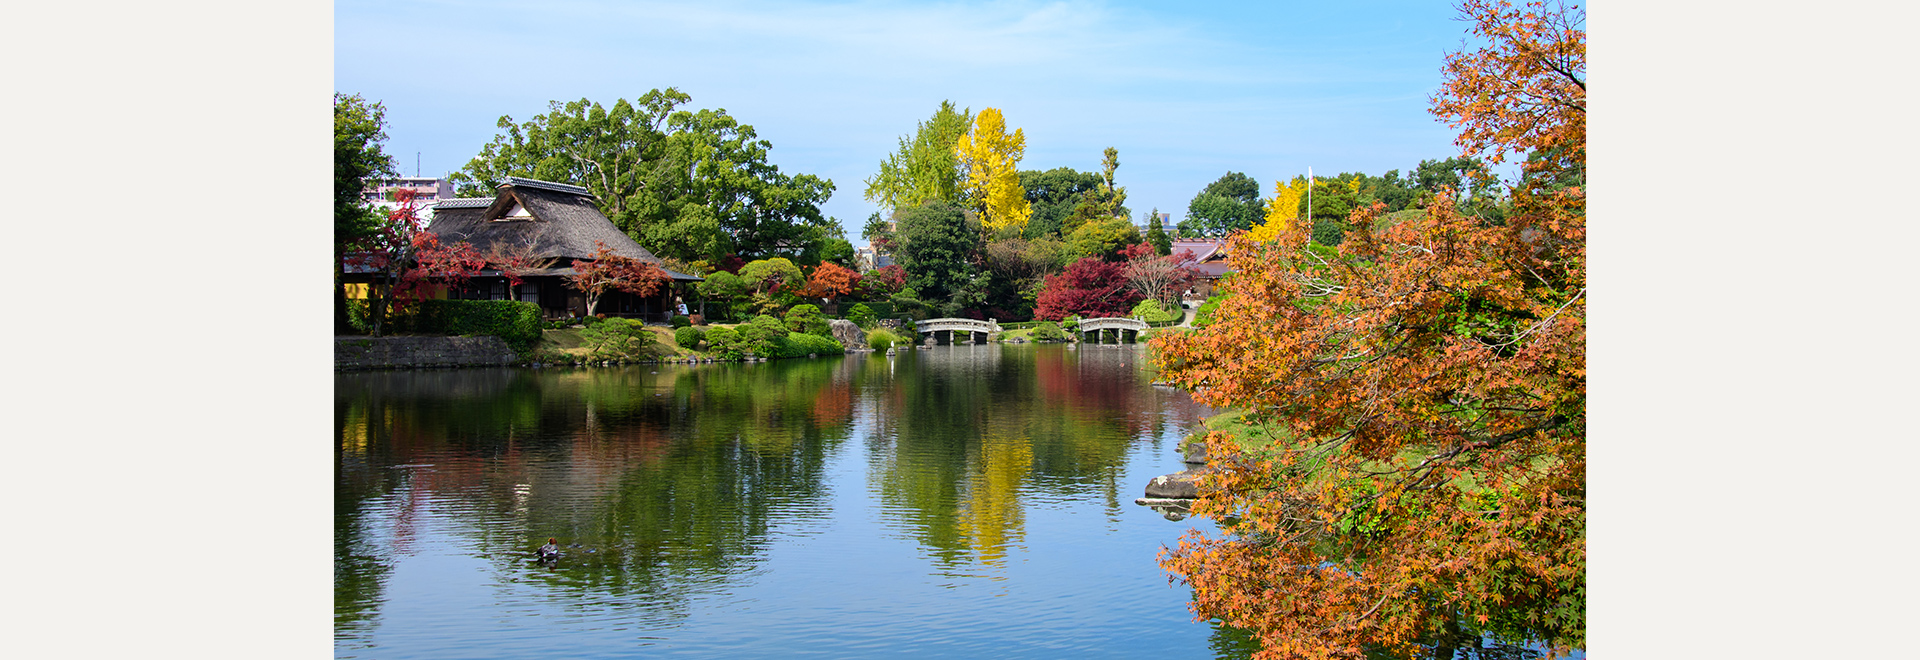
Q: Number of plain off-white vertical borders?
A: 2